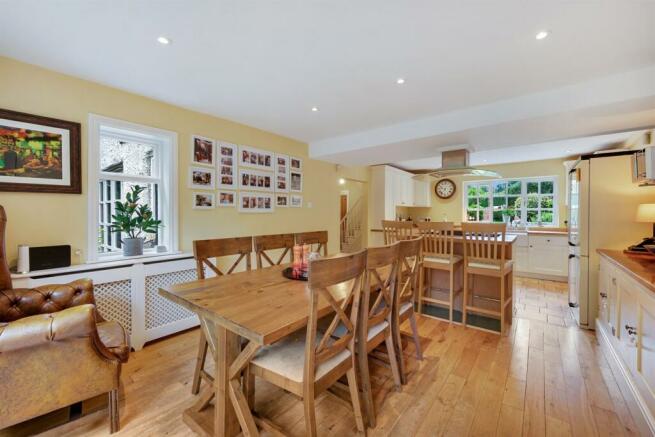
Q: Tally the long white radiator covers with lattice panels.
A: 1